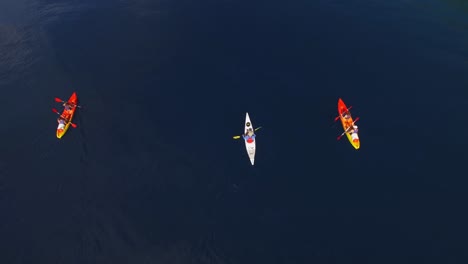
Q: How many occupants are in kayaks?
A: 5